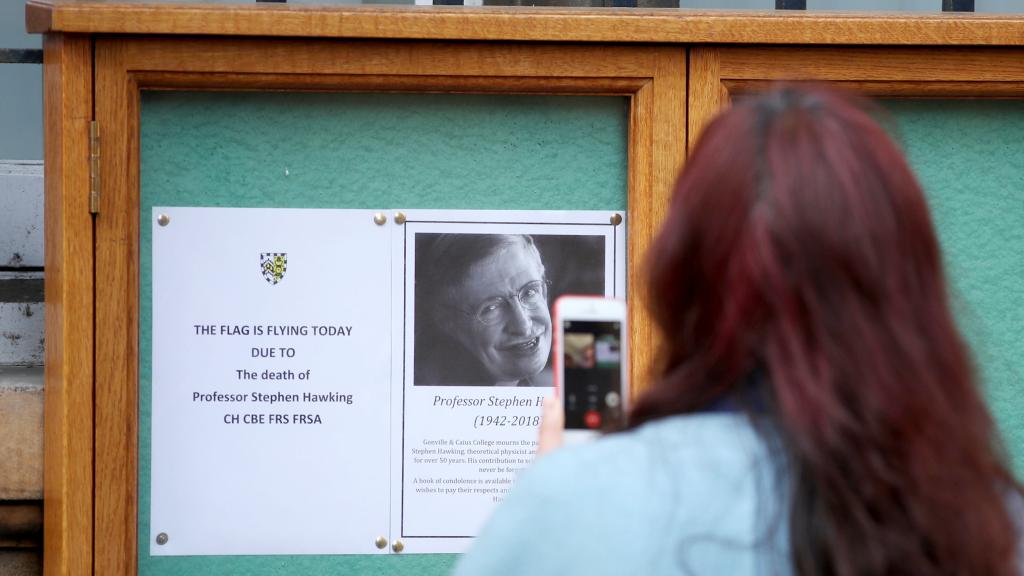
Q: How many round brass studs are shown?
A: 7